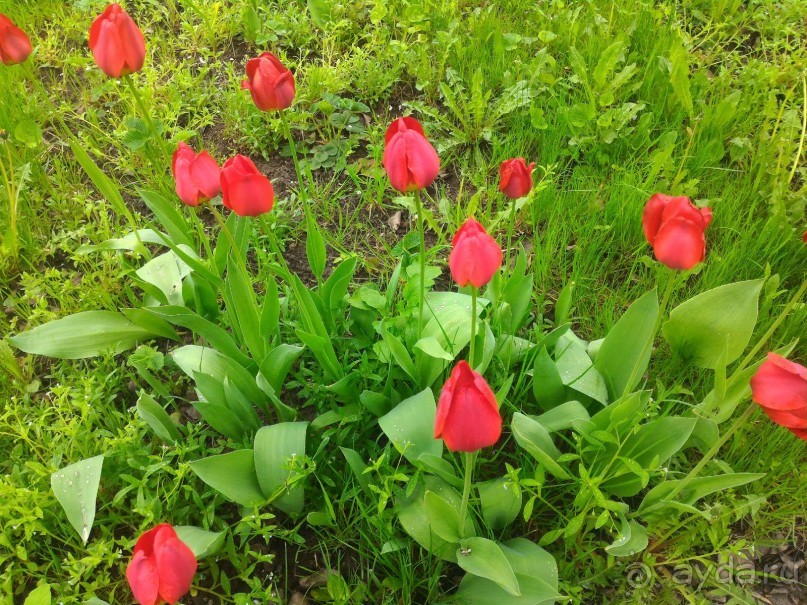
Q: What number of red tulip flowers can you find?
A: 12